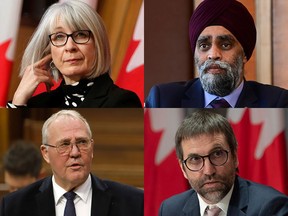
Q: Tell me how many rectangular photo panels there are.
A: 4